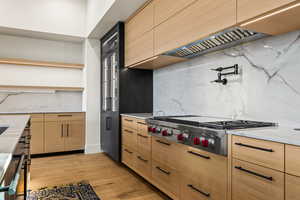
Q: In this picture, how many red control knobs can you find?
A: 6